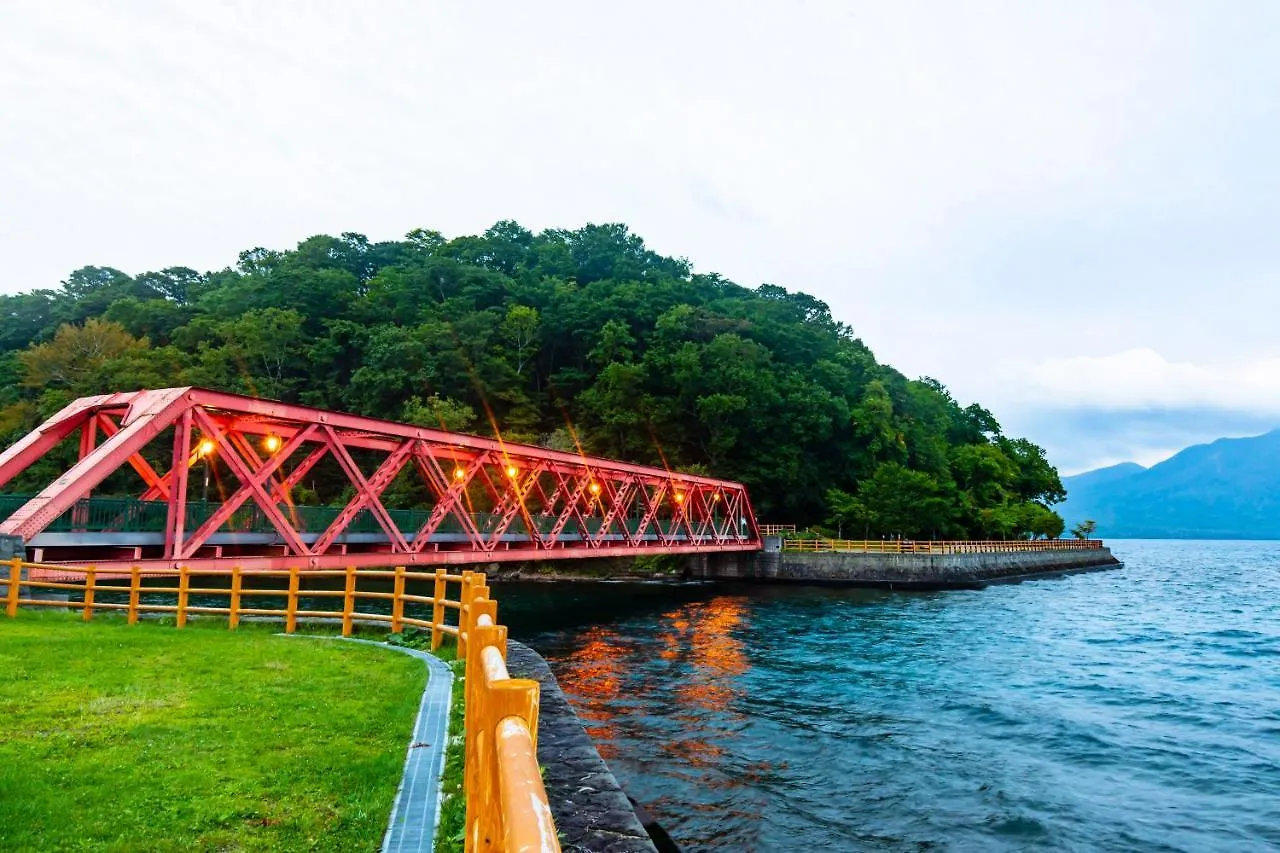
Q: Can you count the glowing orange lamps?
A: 7